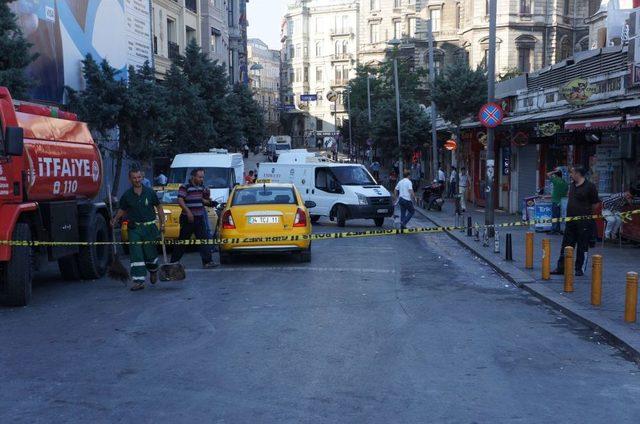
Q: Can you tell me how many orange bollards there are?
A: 5